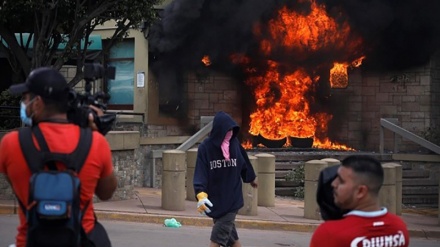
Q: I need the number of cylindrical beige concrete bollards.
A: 8